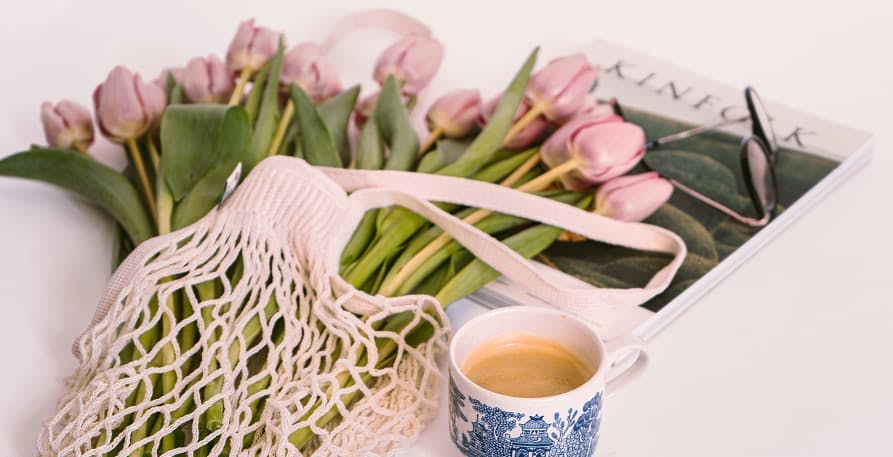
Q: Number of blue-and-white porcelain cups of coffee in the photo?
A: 1